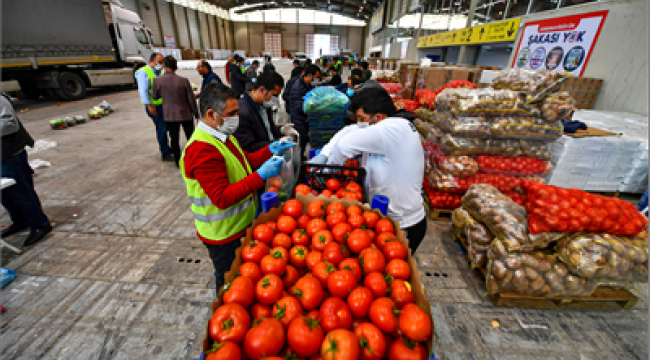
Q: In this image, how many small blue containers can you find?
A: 2